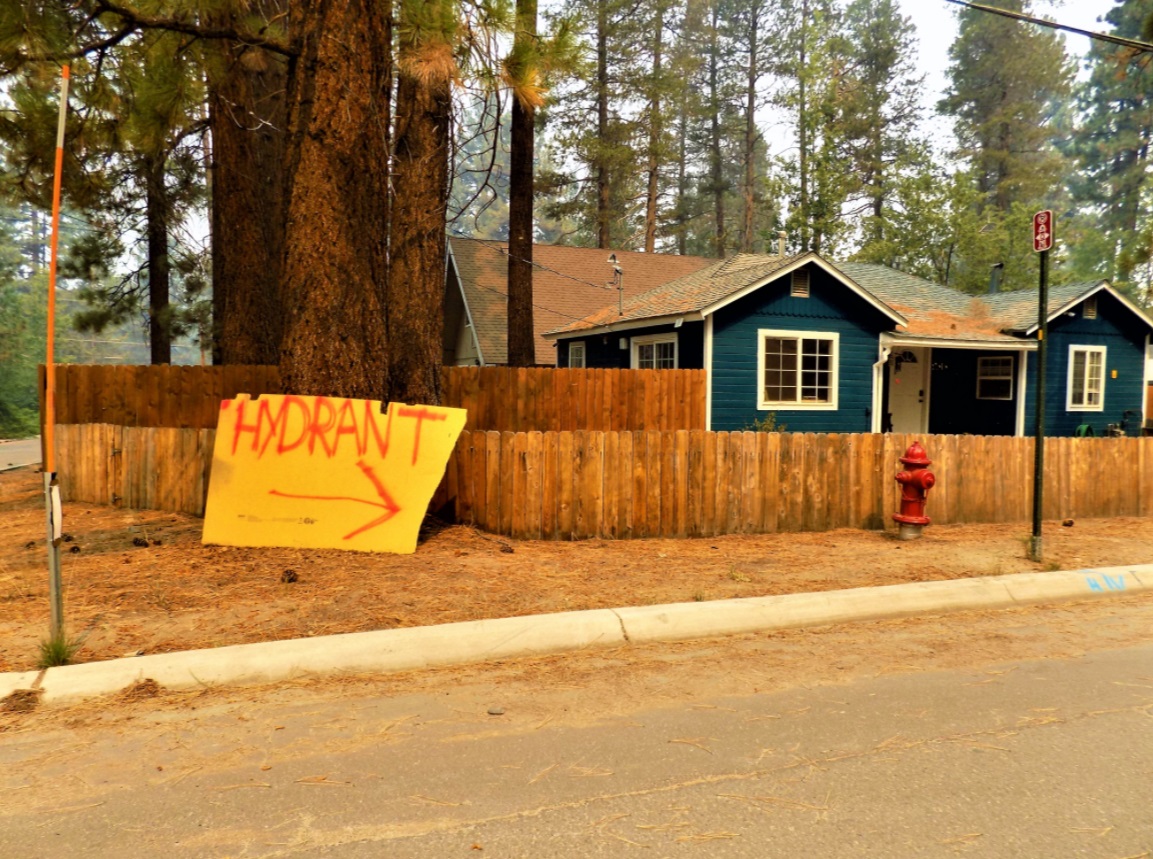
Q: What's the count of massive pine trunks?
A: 3